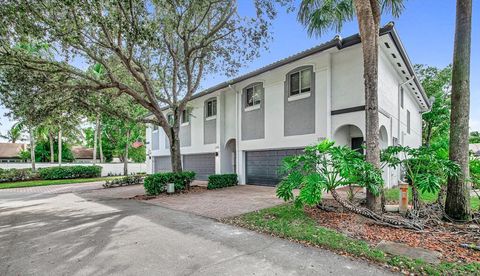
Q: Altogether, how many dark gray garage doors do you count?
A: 3